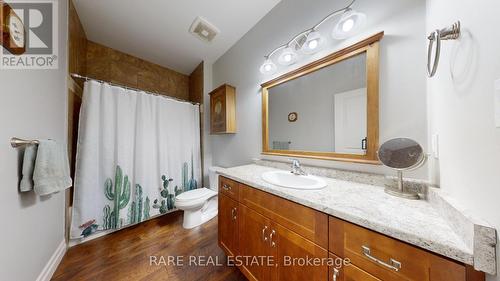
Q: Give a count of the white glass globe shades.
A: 4